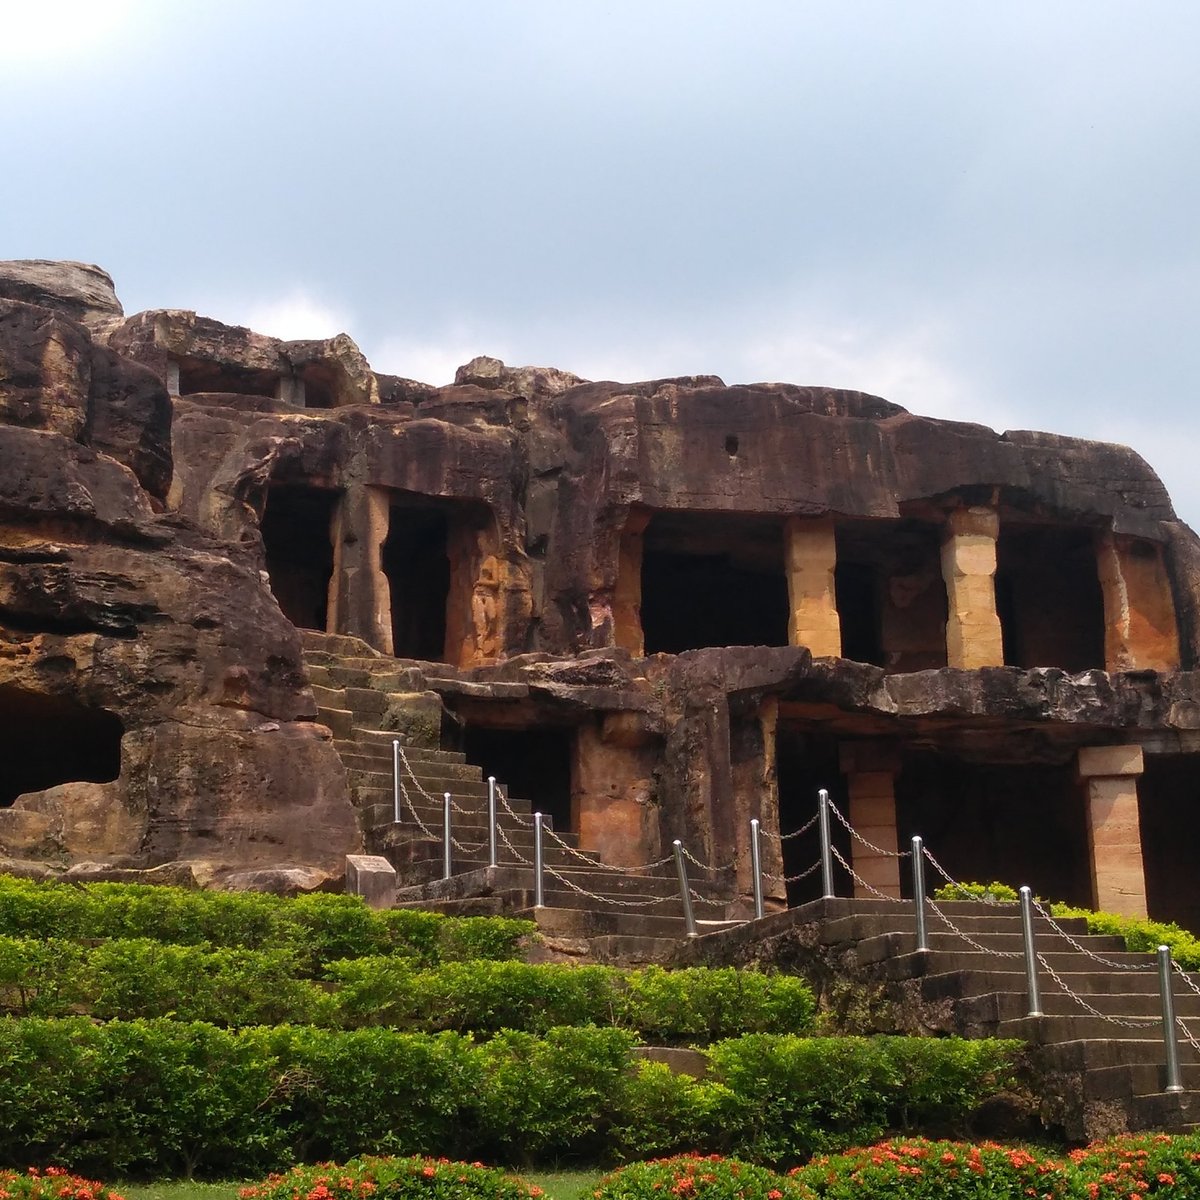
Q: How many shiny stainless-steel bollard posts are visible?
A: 10